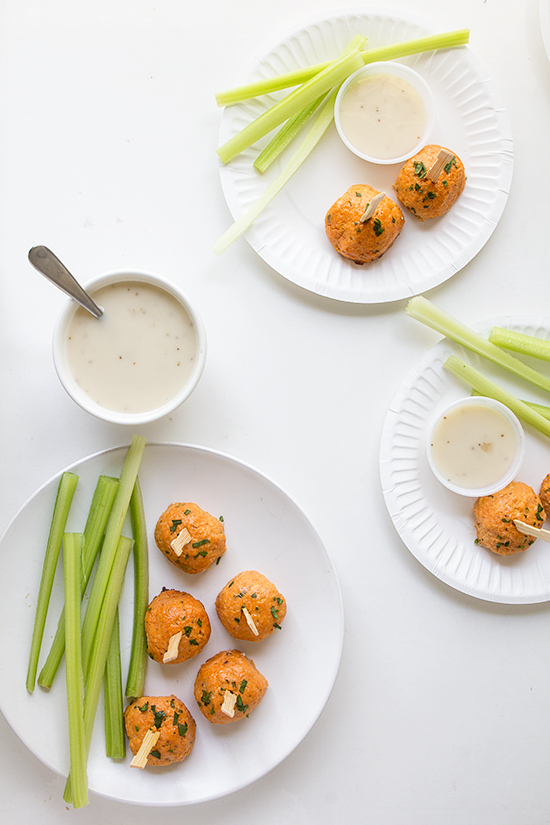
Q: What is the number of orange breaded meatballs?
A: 9